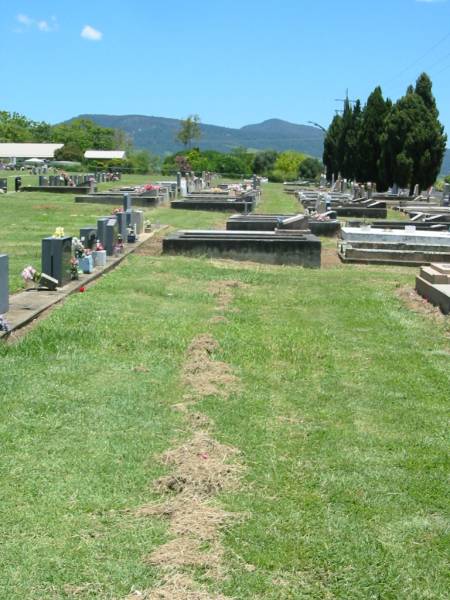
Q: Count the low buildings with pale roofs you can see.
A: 2